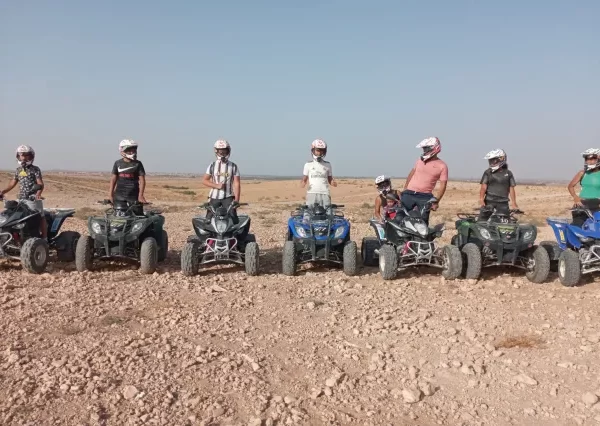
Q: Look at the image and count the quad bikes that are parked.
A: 7